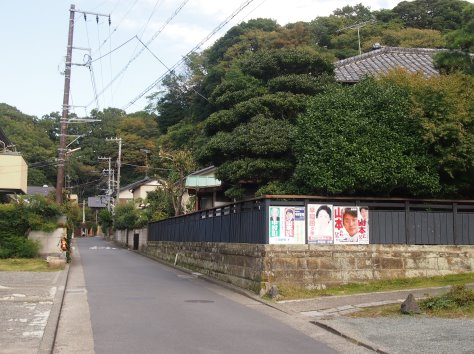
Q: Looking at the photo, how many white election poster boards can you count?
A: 3